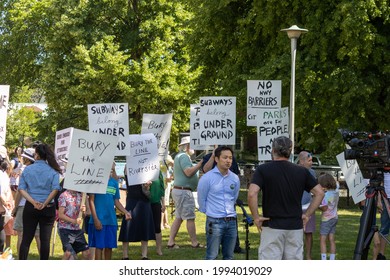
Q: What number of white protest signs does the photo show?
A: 11